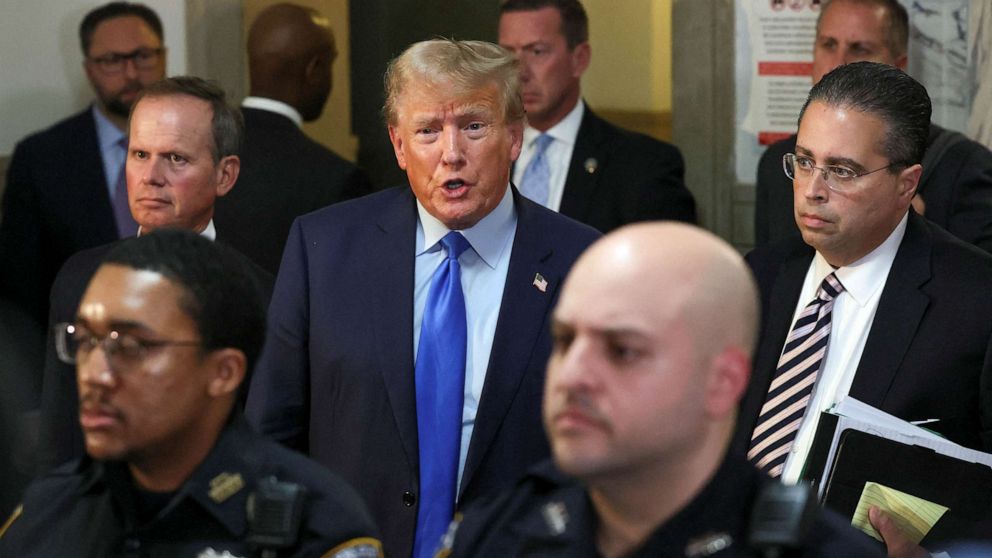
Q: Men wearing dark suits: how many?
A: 7